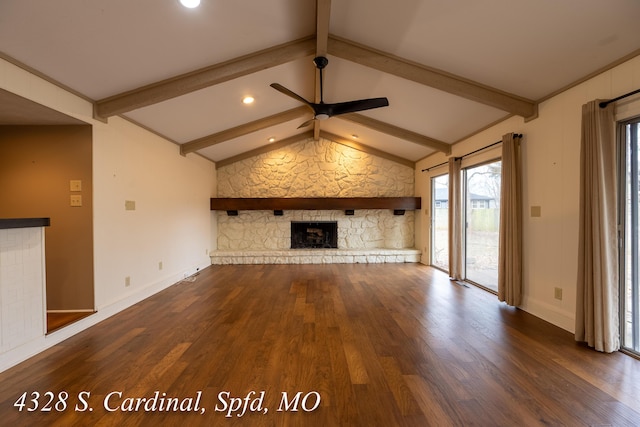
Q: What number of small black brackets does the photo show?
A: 4